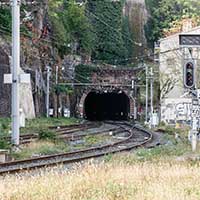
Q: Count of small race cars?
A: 0